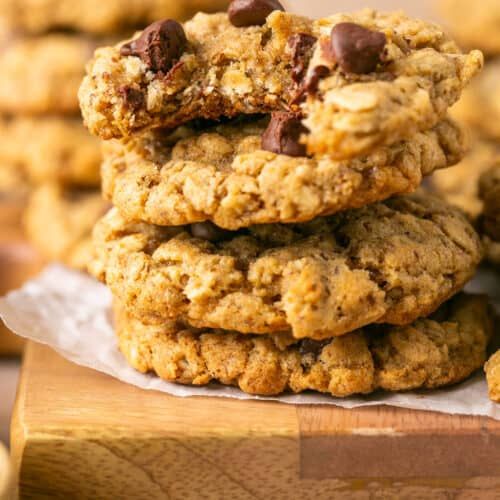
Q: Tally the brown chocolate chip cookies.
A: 4